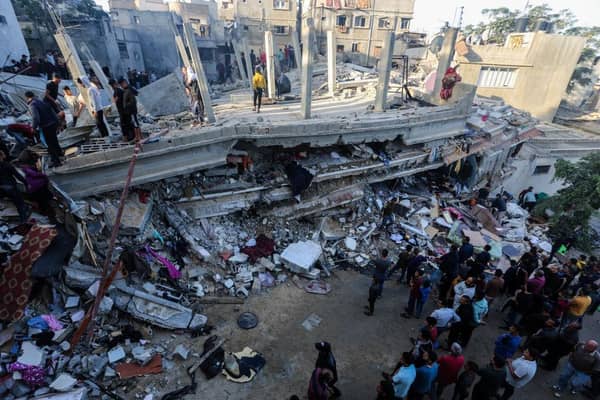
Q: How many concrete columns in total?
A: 12